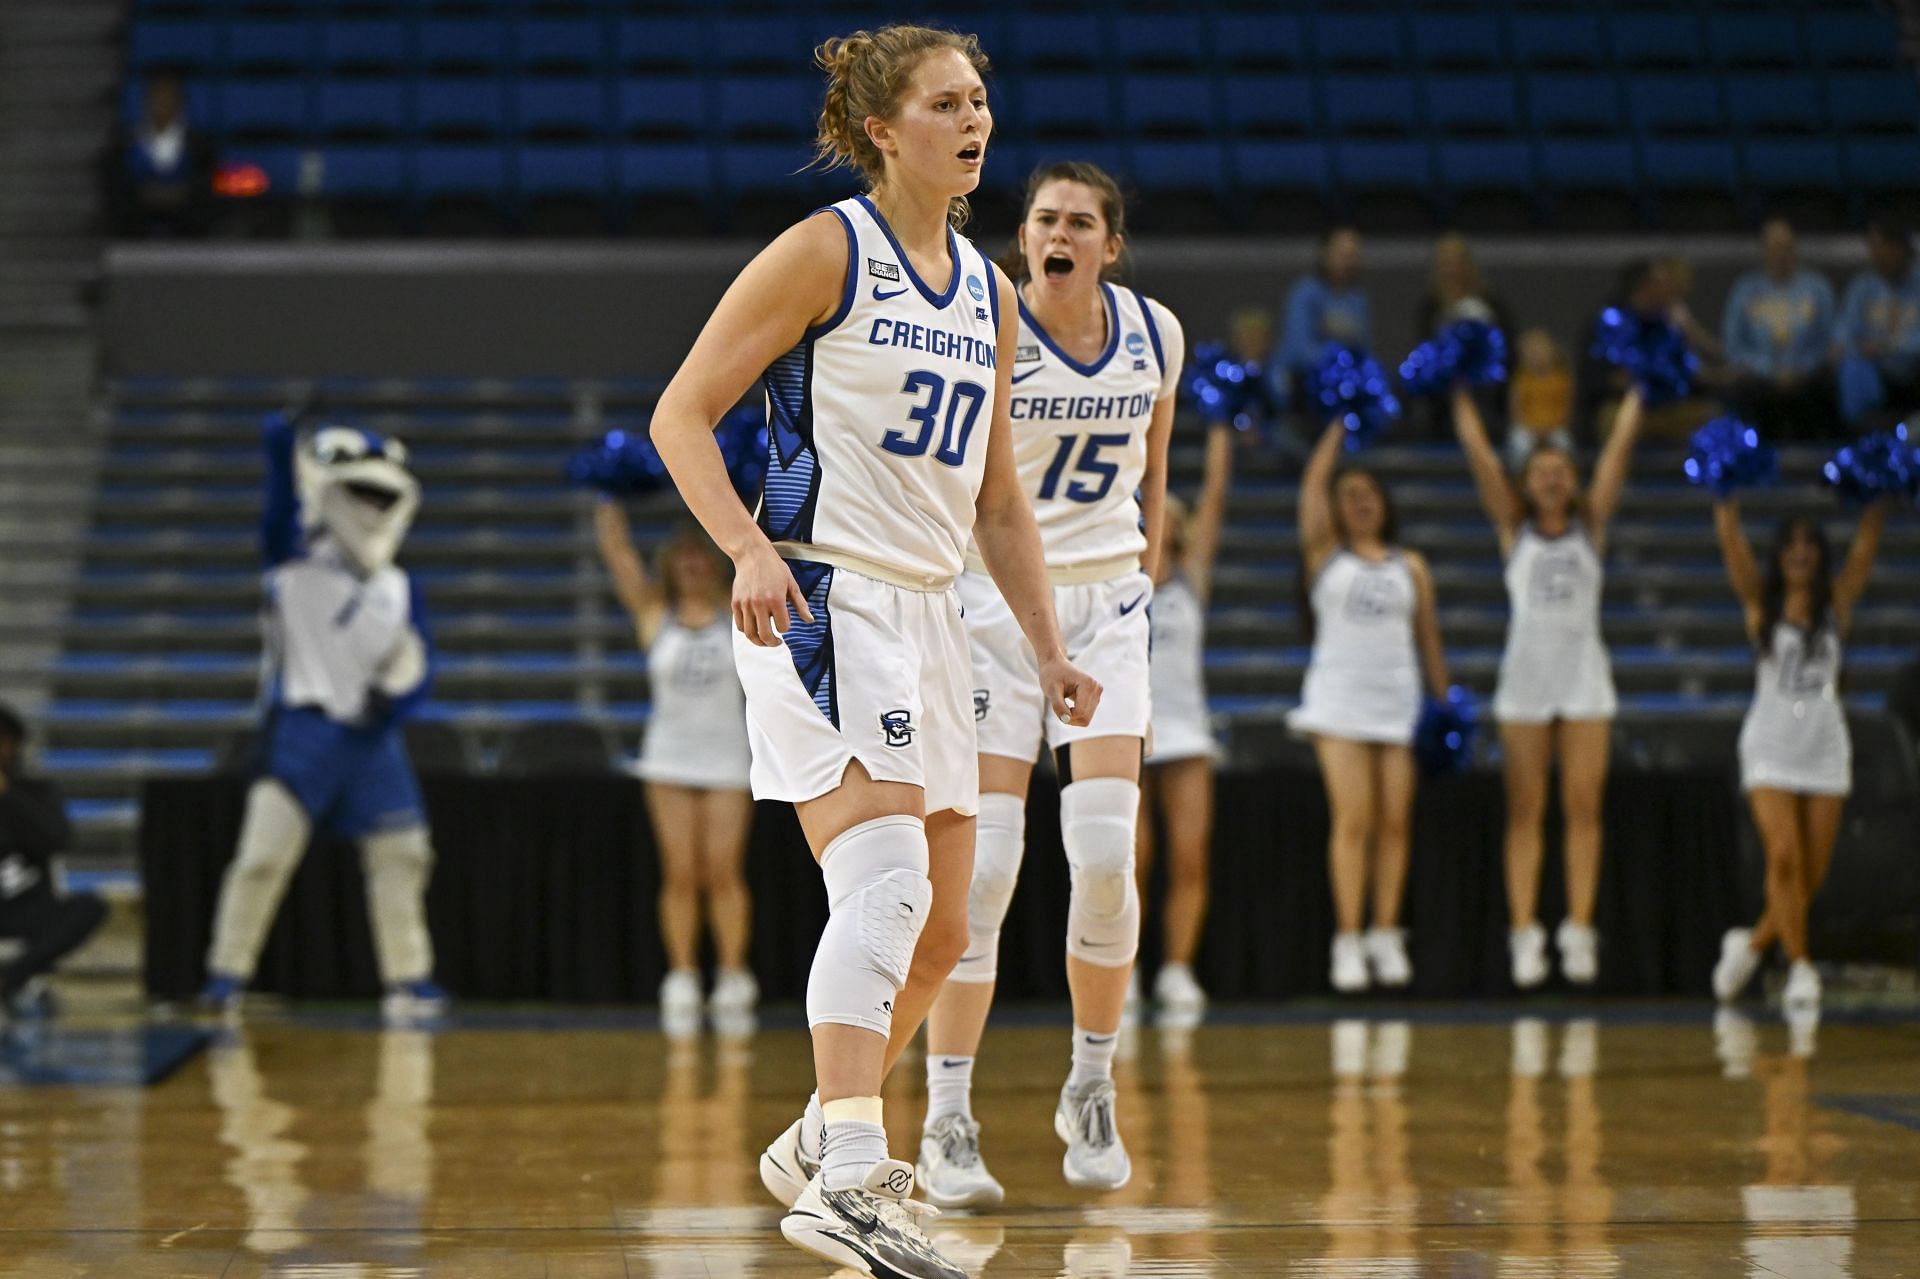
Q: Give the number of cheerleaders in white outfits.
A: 5